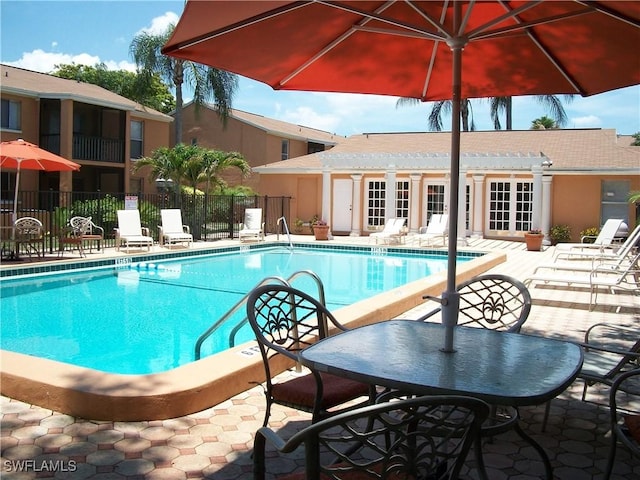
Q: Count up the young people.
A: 0